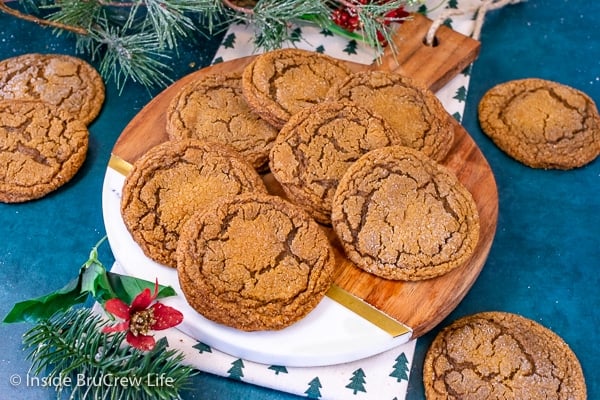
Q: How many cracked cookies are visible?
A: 11